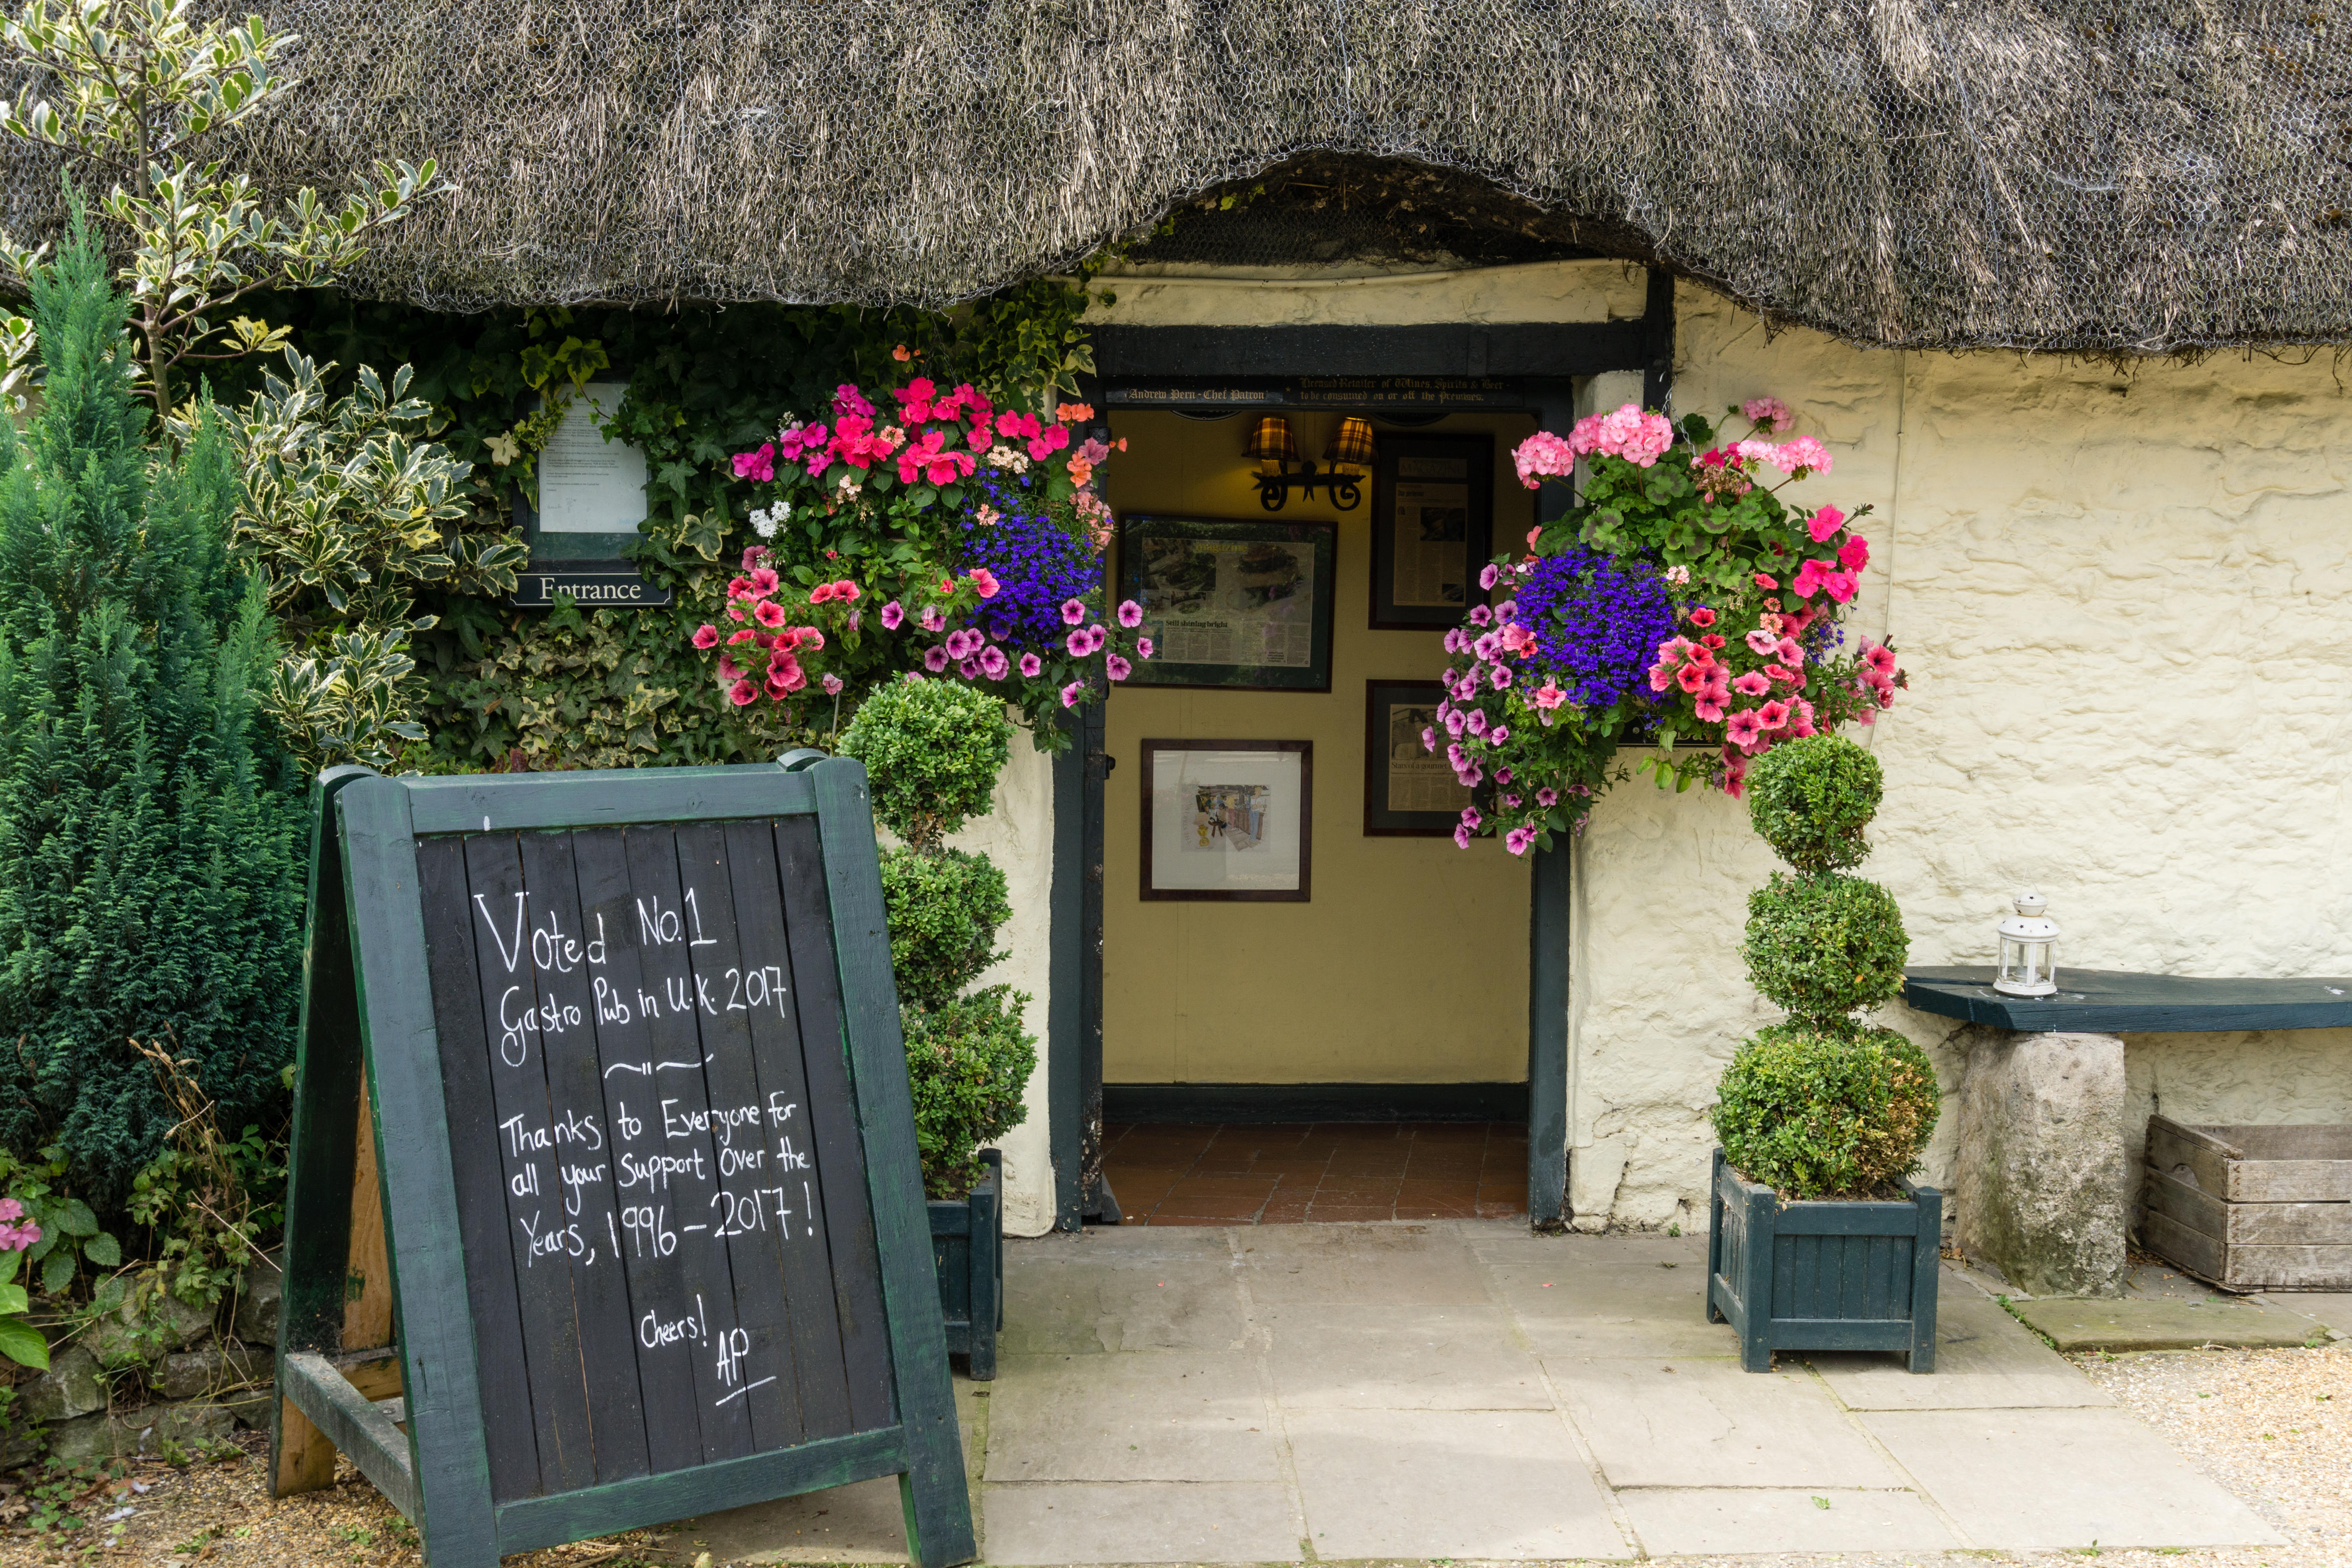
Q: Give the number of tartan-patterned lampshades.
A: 2